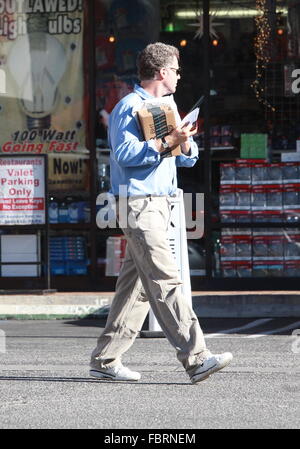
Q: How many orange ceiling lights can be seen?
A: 4